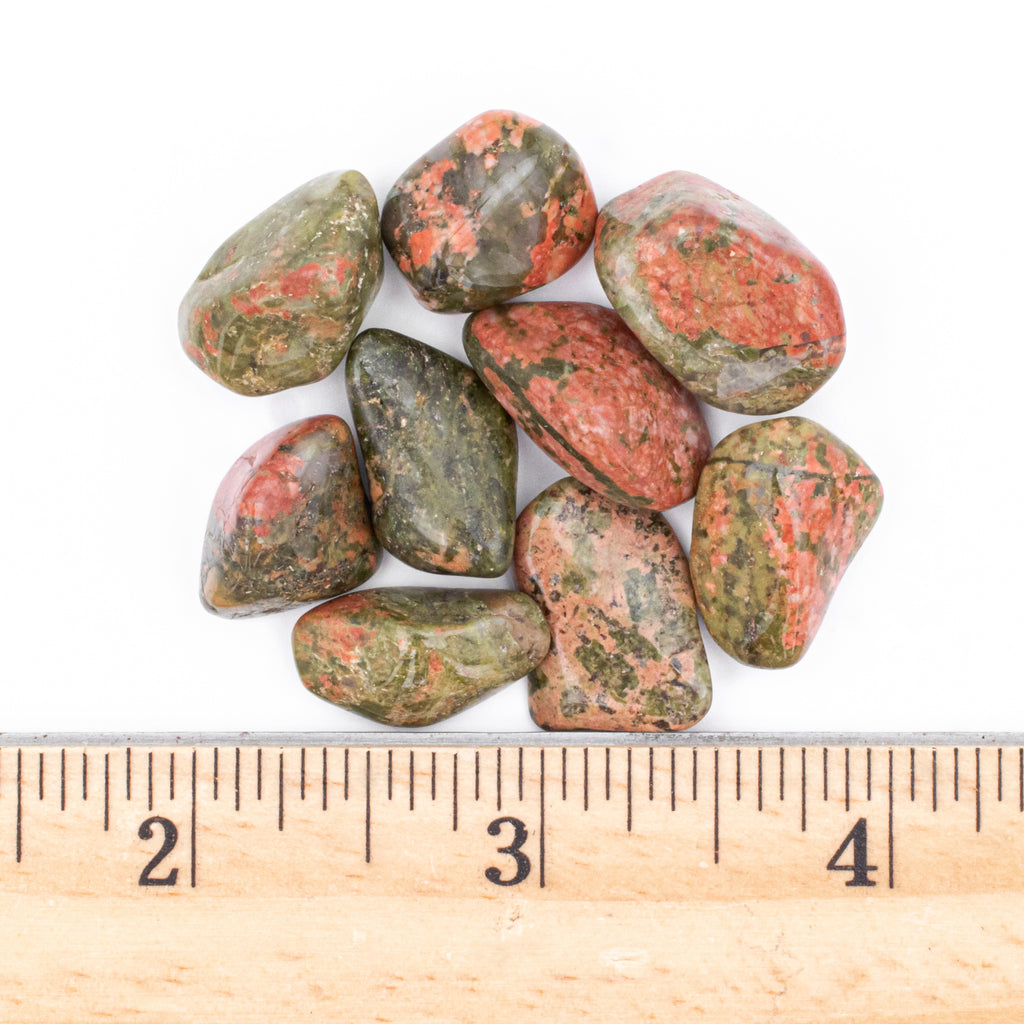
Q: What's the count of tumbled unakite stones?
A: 9